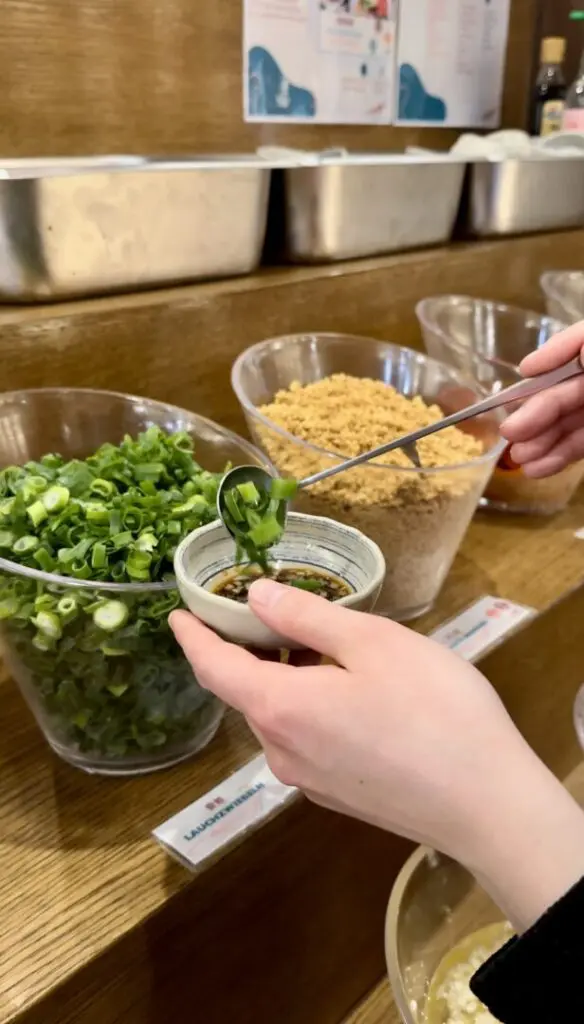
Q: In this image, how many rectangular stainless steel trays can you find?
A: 3